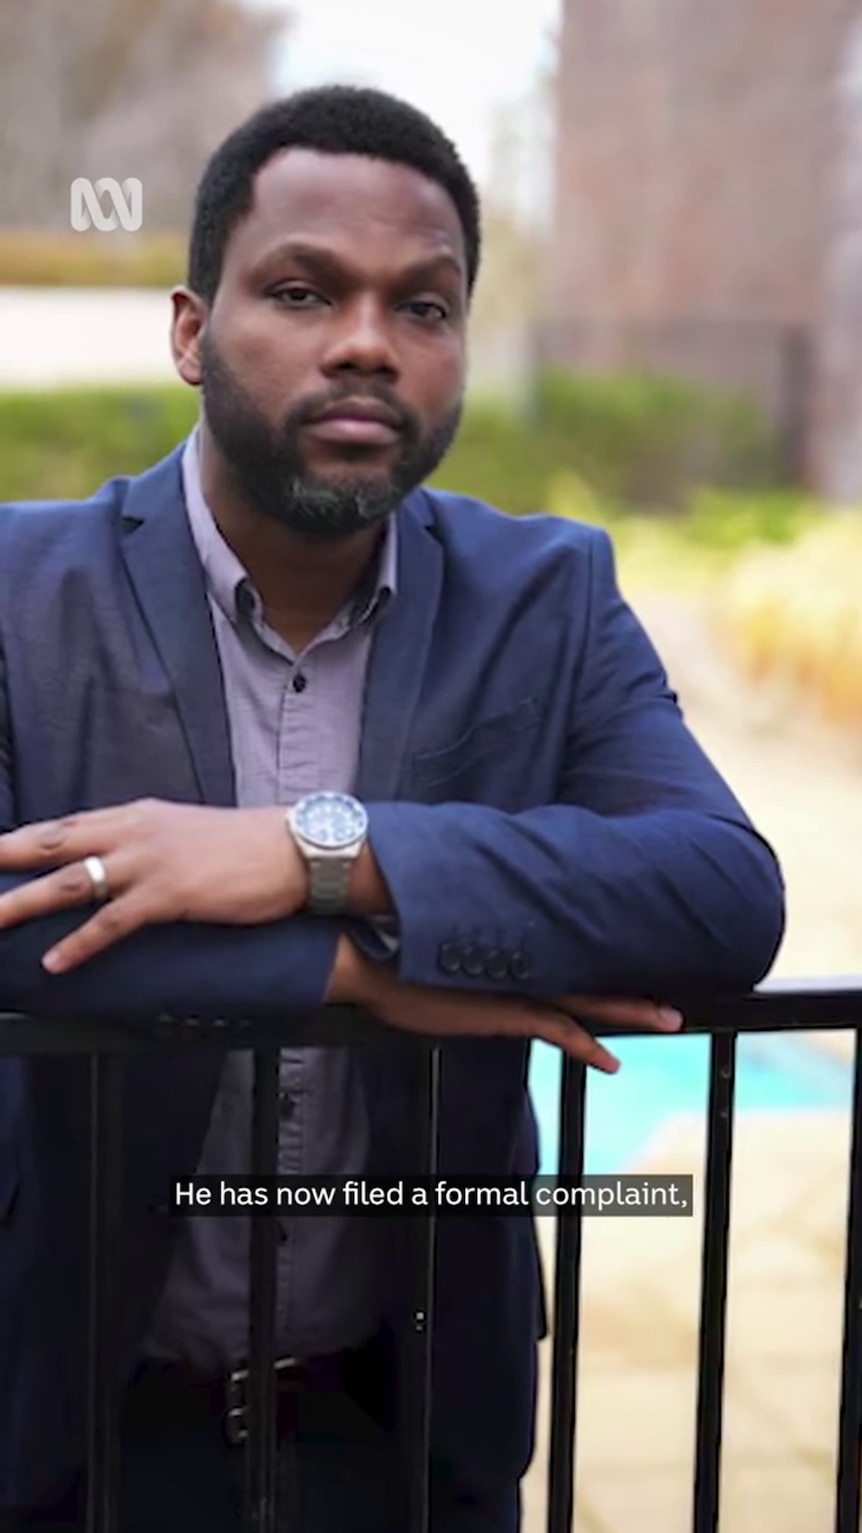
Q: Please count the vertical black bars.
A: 6